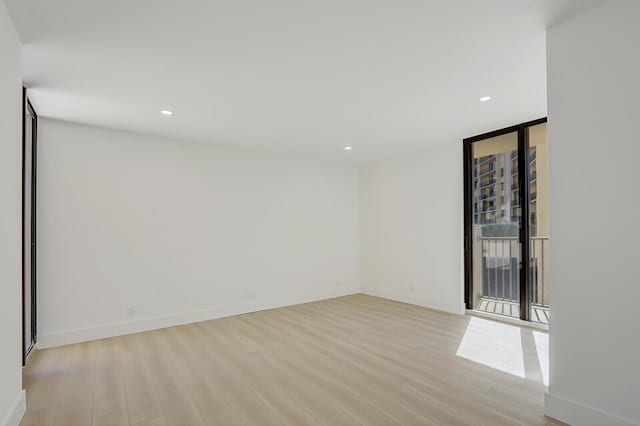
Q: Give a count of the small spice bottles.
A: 0